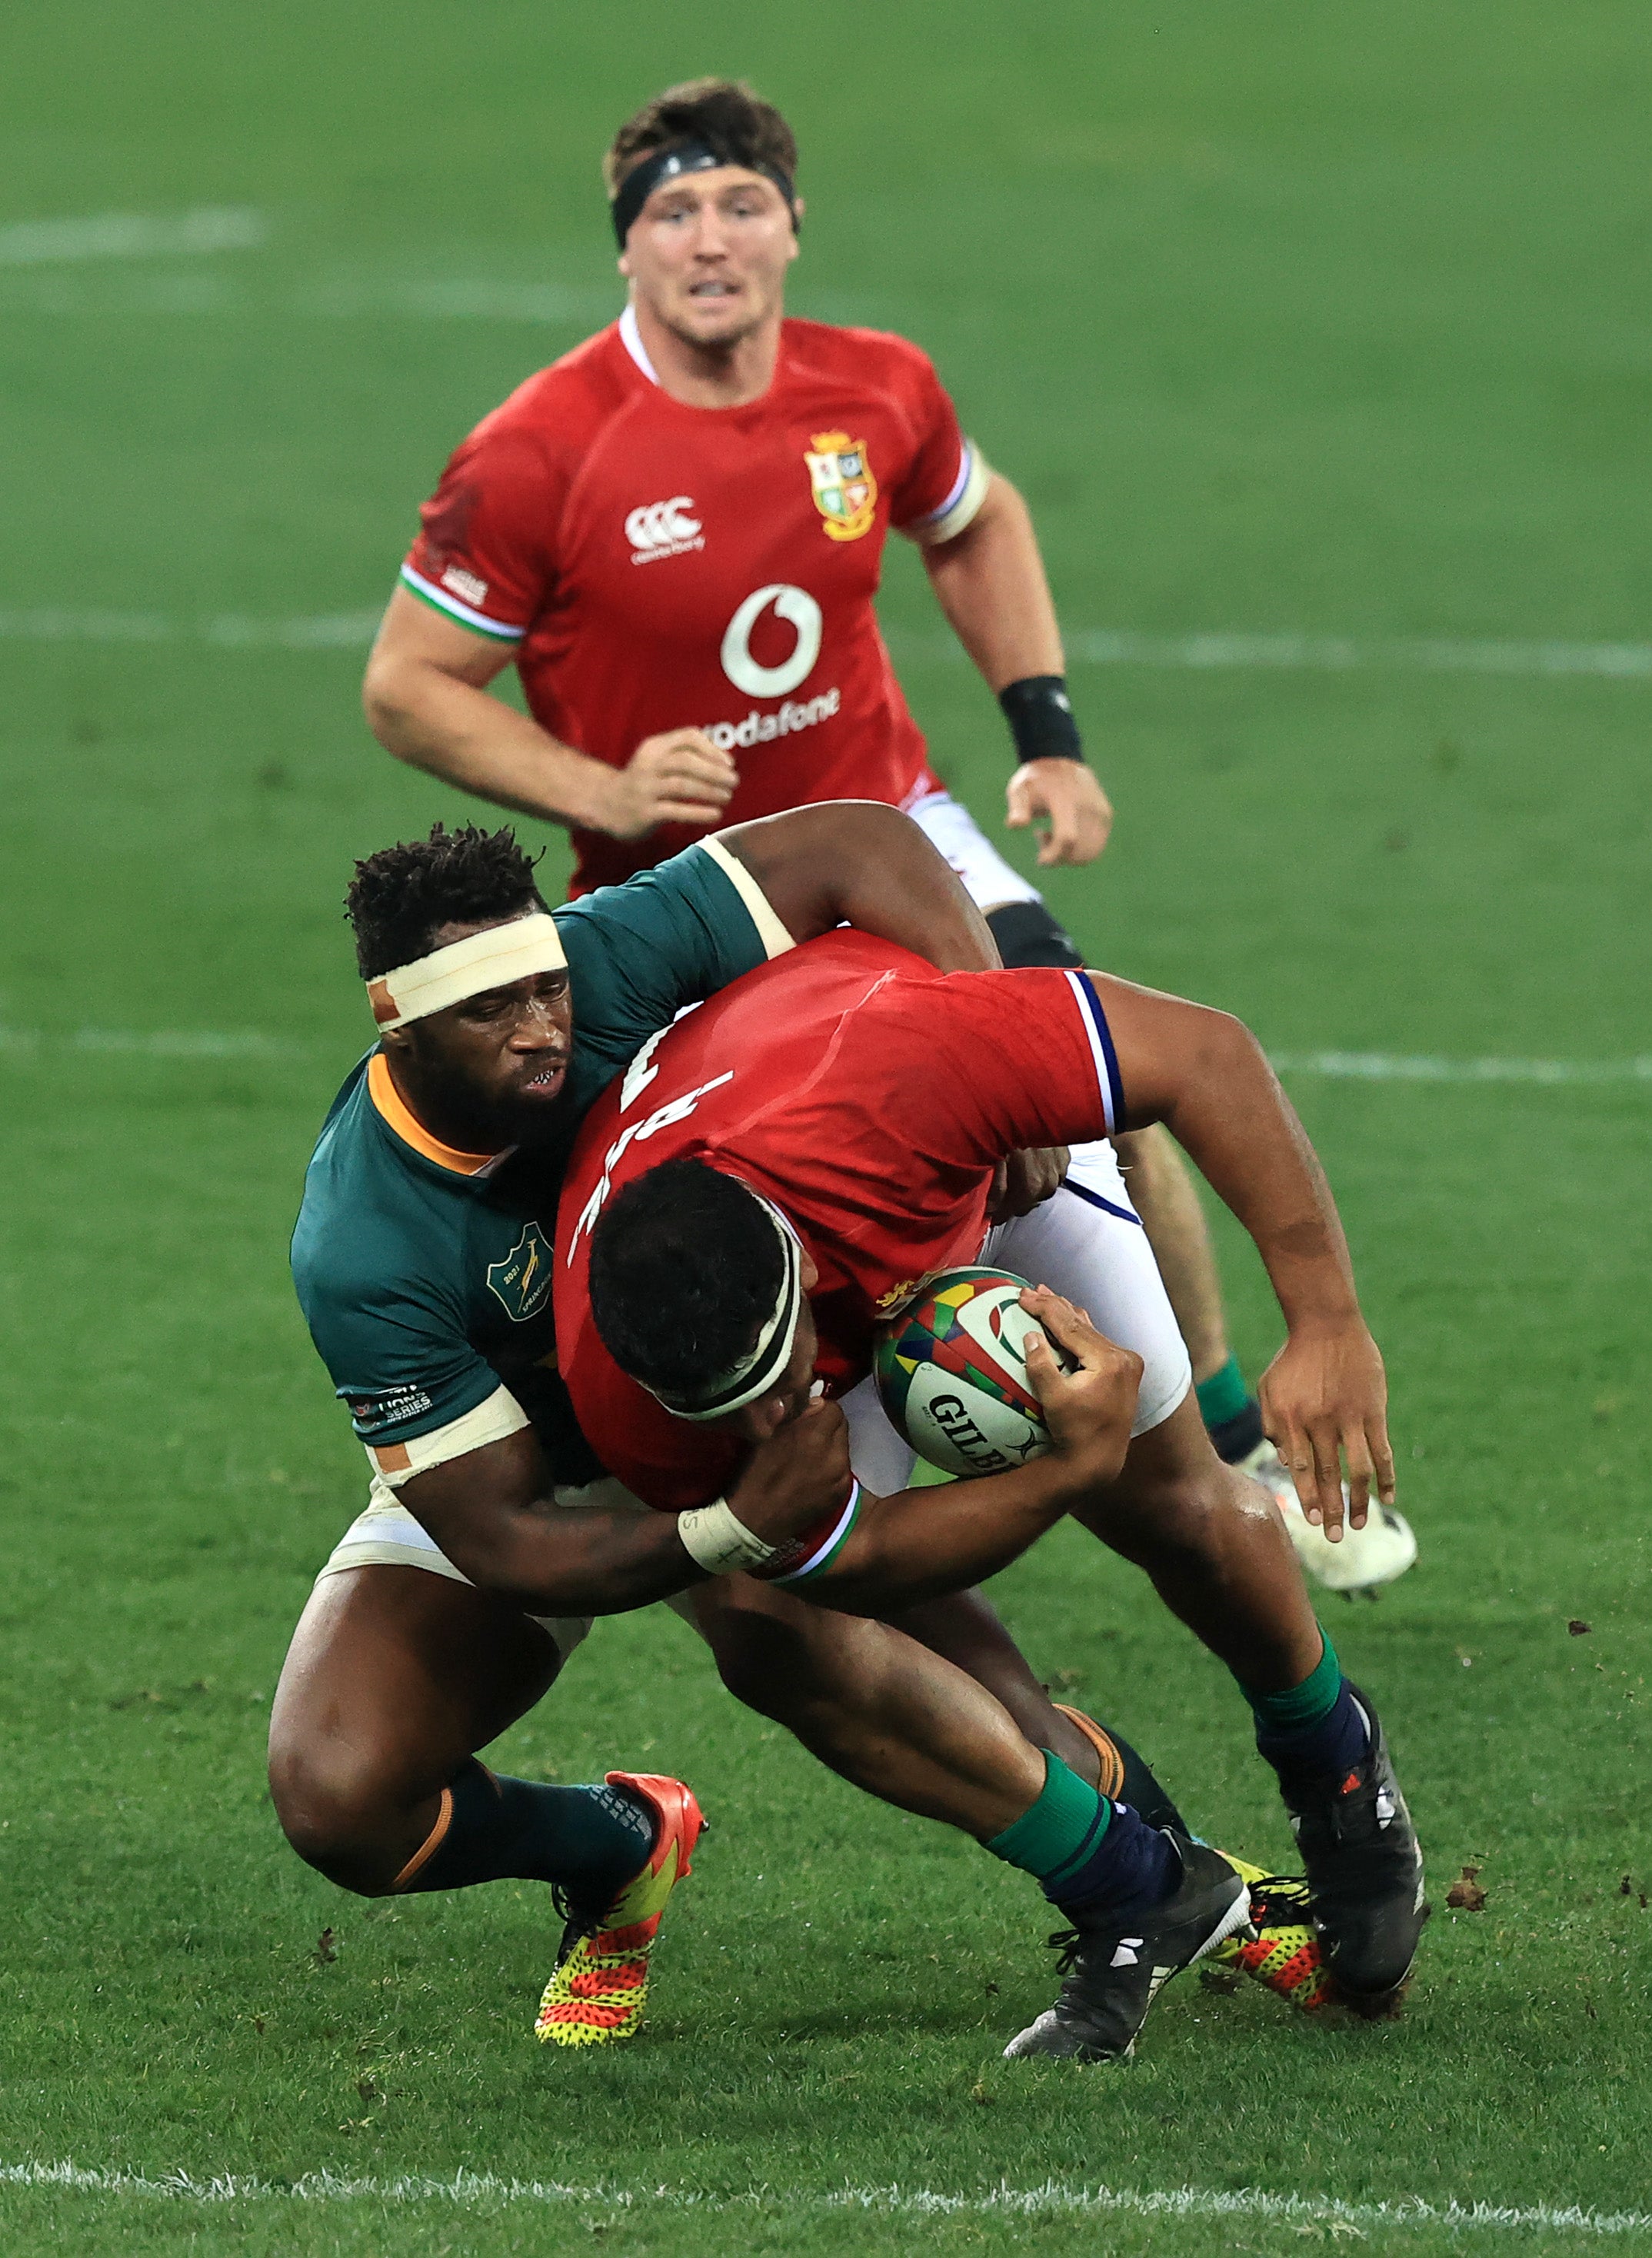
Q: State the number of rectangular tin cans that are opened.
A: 0